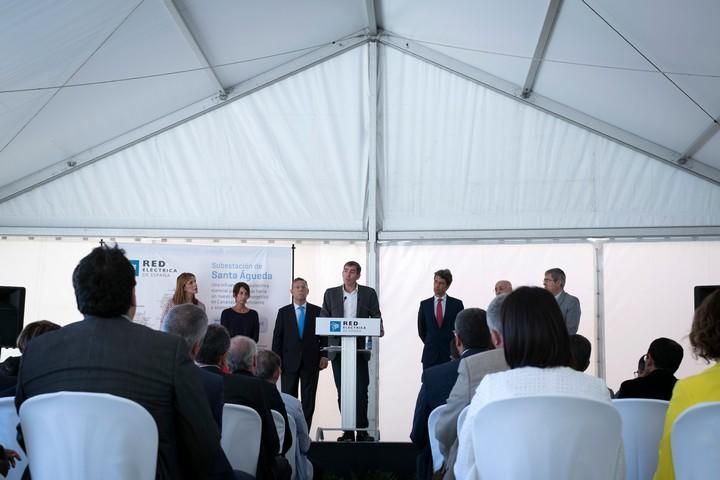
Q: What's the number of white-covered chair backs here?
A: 10